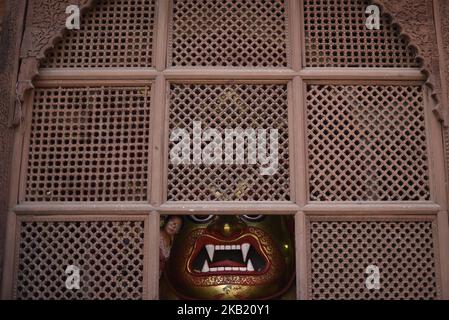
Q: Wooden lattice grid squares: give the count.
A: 8